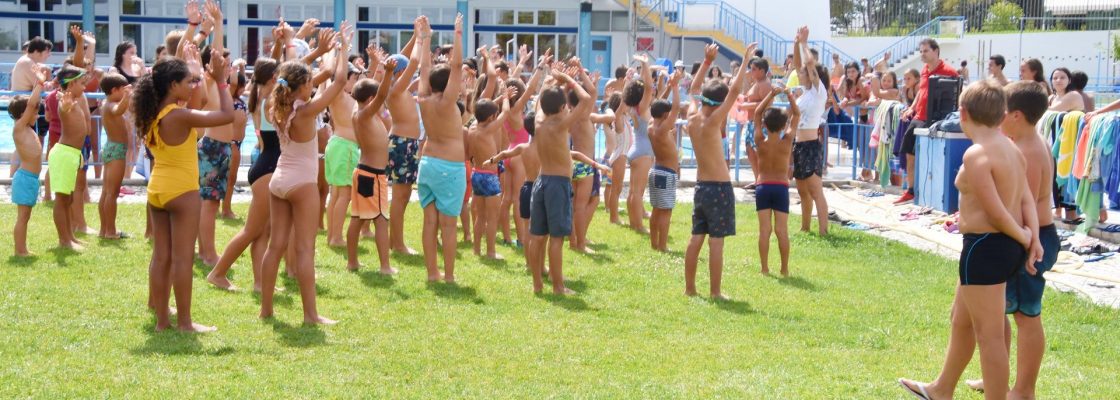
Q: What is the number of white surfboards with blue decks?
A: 0